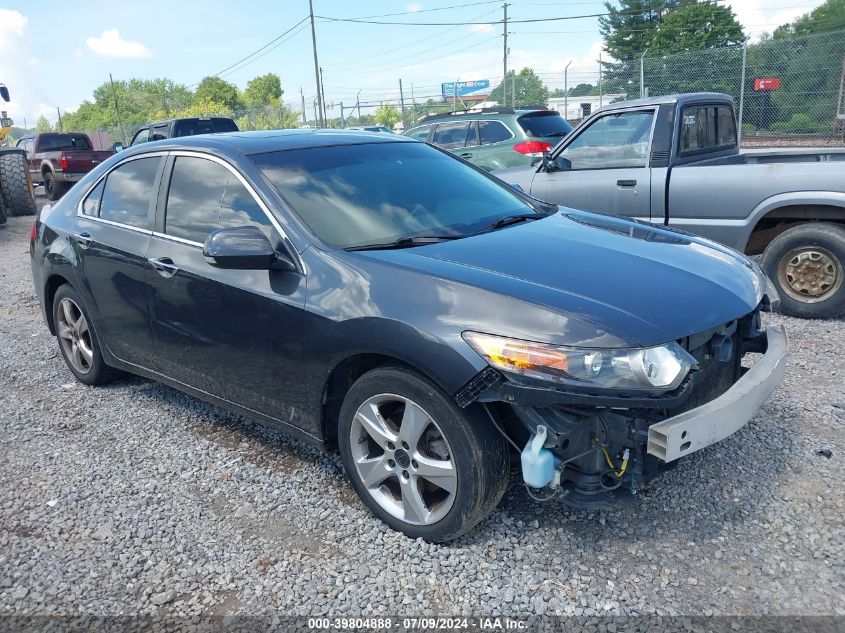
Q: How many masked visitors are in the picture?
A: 0